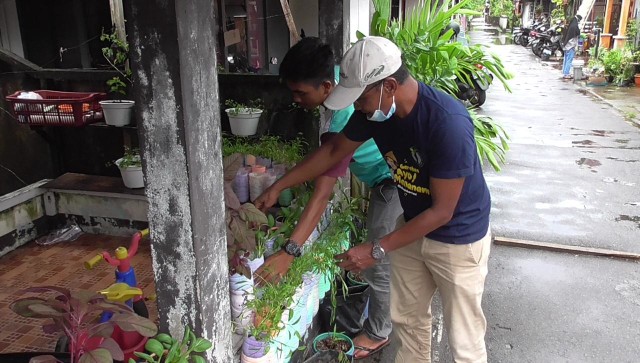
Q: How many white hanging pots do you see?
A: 3